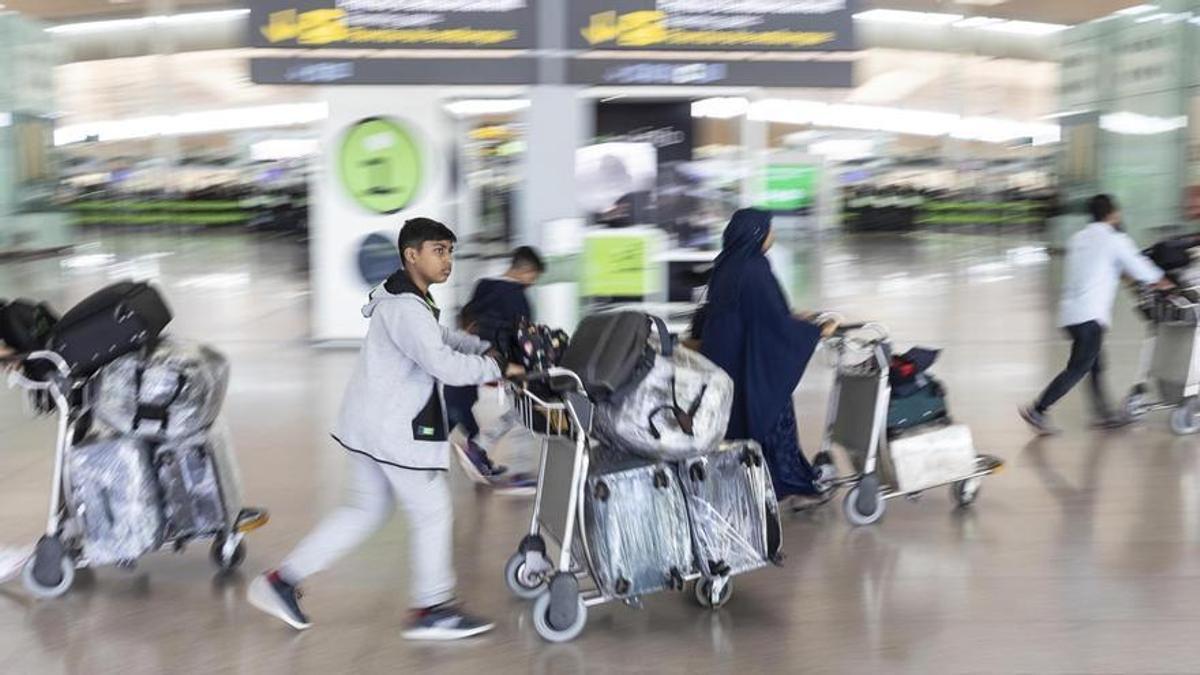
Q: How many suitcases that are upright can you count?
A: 4